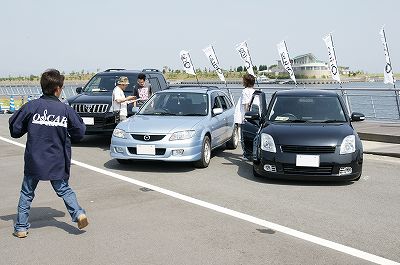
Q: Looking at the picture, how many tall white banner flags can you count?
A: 6